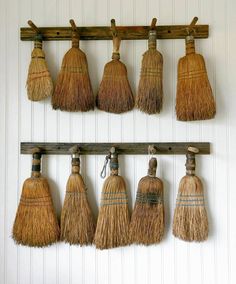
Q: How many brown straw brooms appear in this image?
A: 10